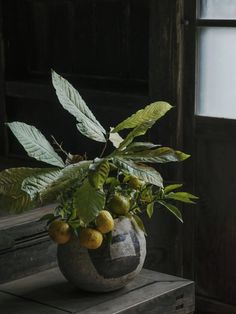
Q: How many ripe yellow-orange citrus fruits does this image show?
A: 3